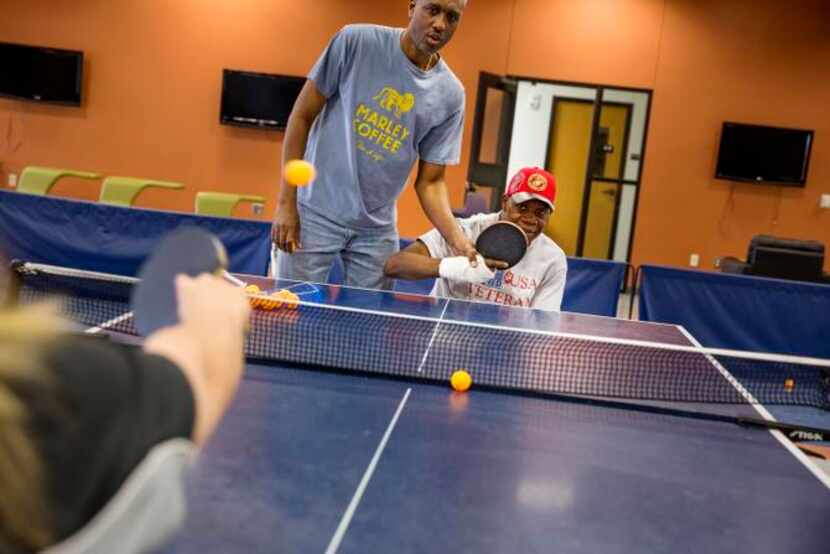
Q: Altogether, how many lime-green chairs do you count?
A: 3